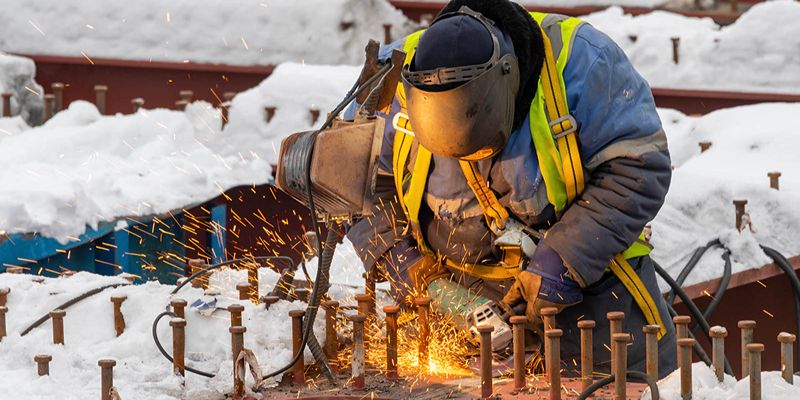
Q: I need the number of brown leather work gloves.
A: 2